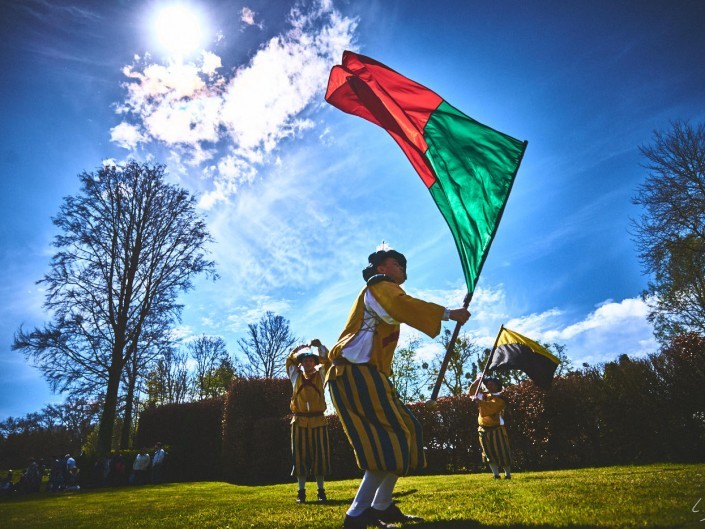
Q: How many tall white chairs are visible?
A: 0